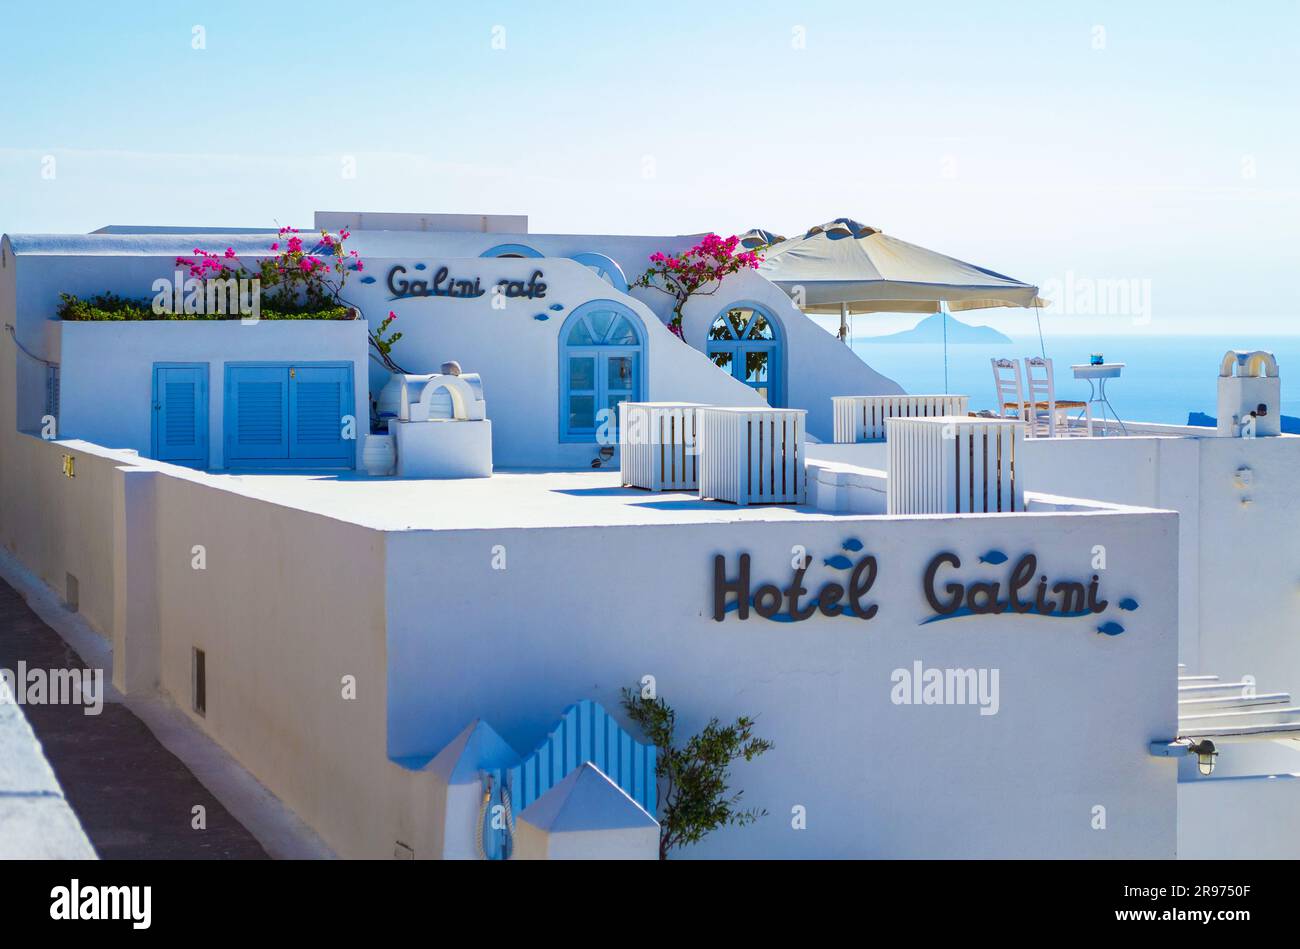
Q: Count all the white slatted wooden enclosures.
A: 4